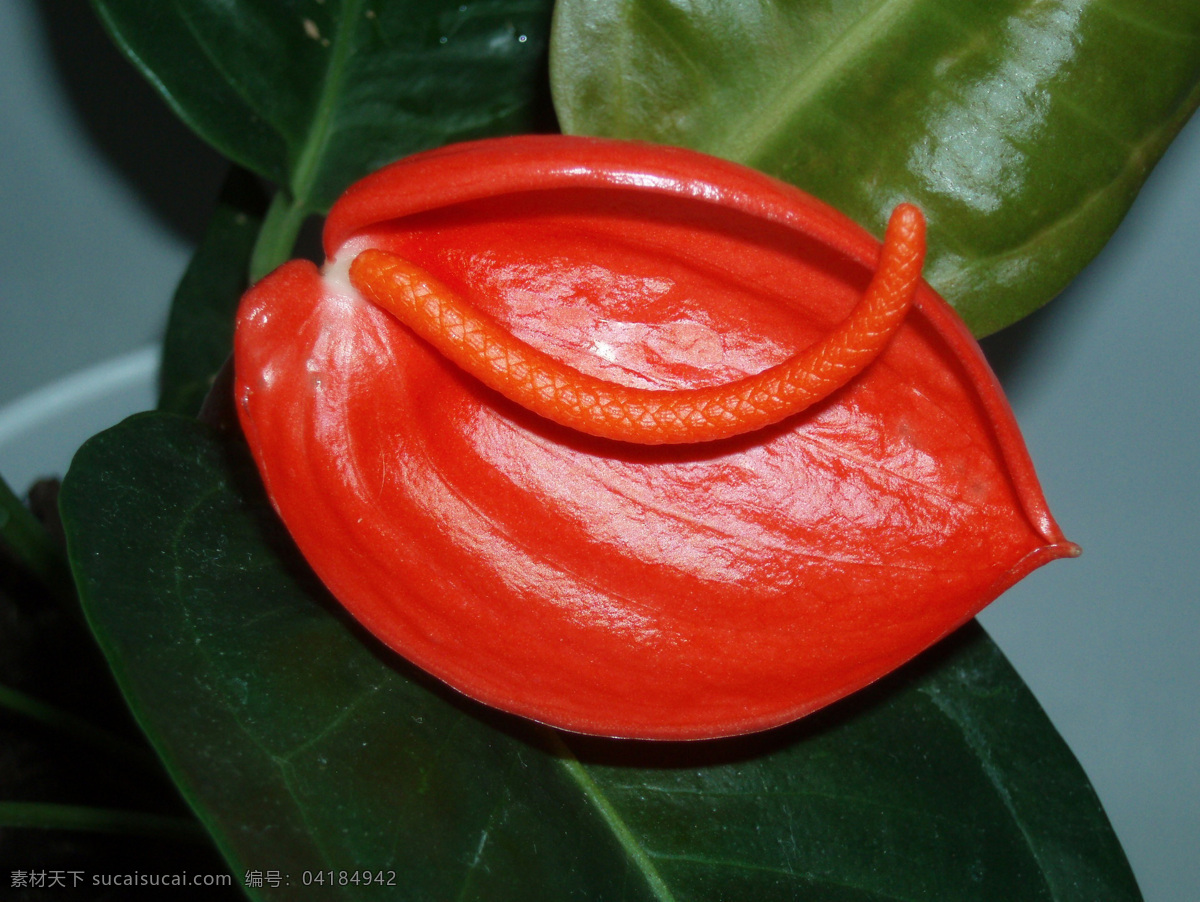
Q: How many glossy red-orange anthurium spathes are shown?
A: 1